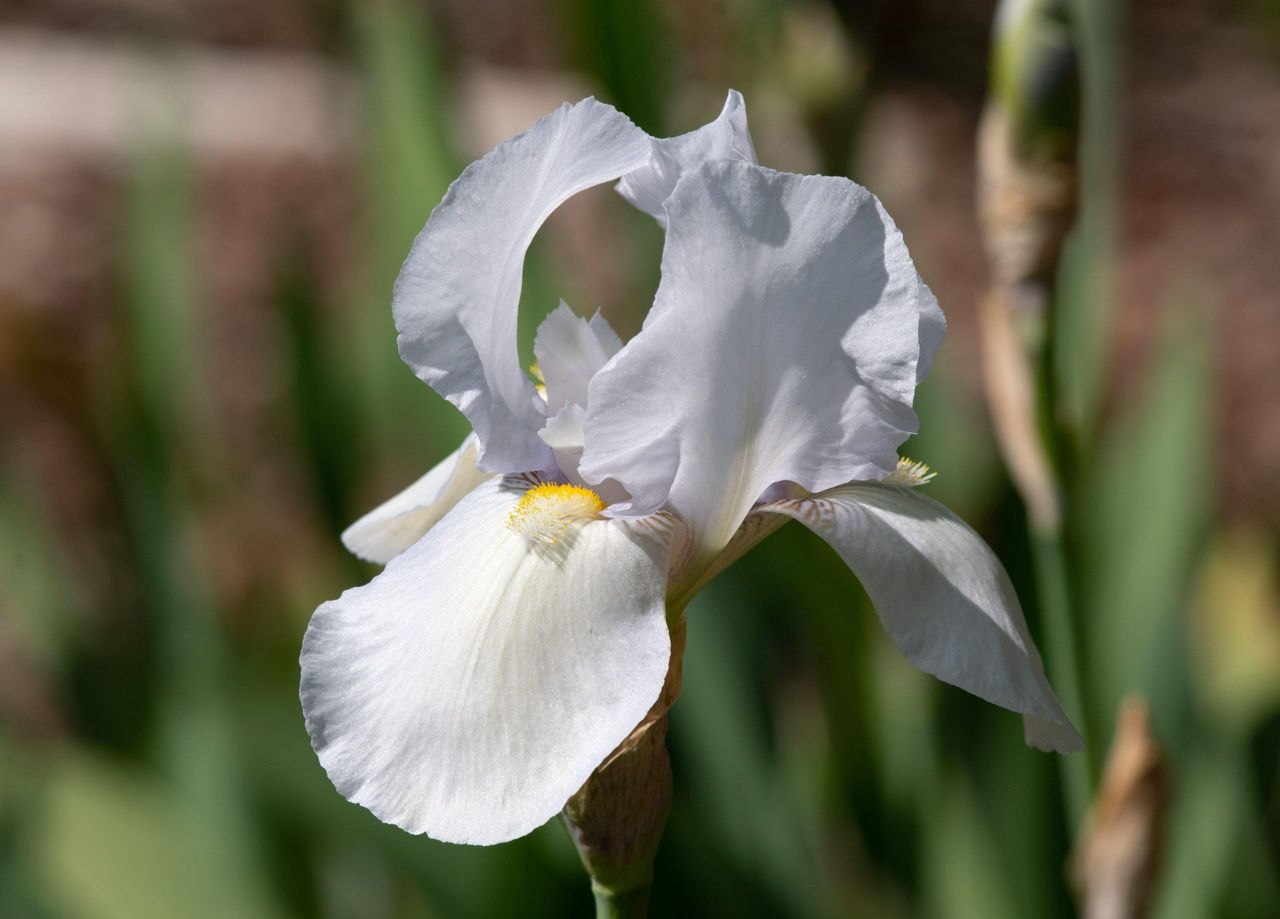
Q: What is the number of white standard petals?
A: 3